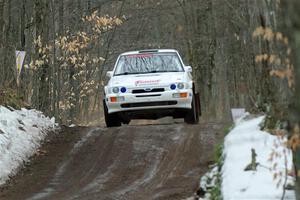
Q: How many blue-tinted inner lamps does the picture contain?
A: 2